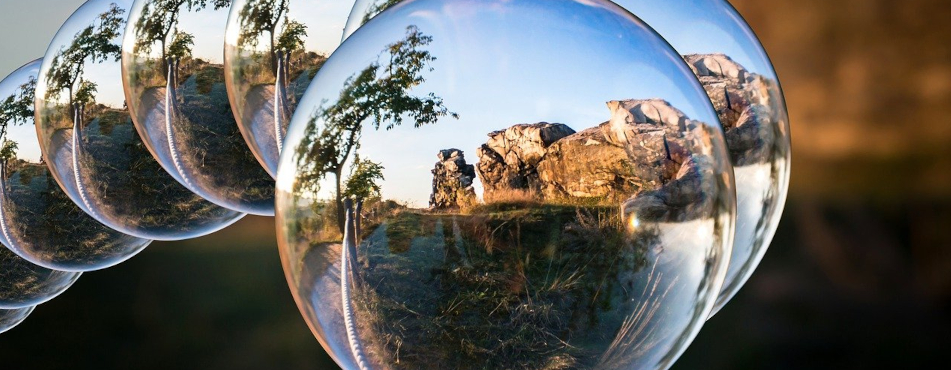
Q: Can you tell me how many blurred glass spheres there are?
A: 0